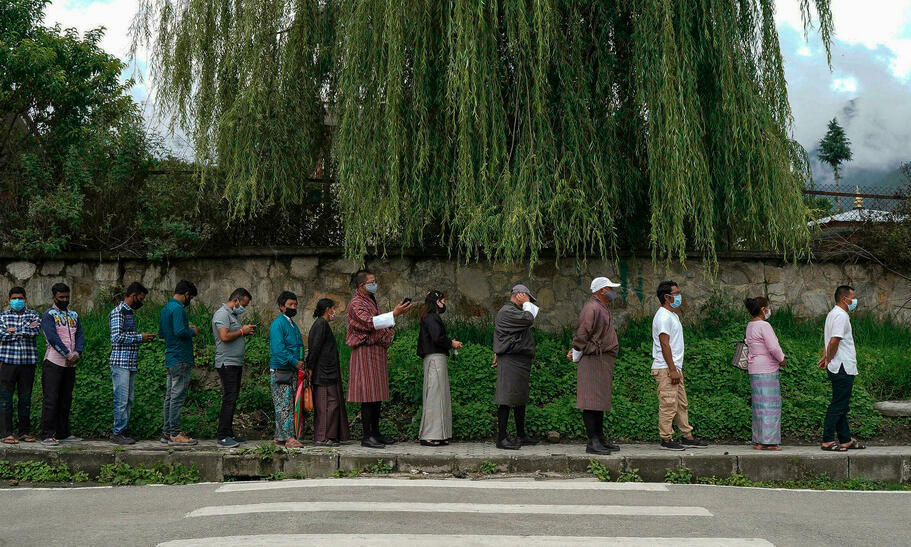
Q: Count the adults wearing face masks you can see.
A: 13